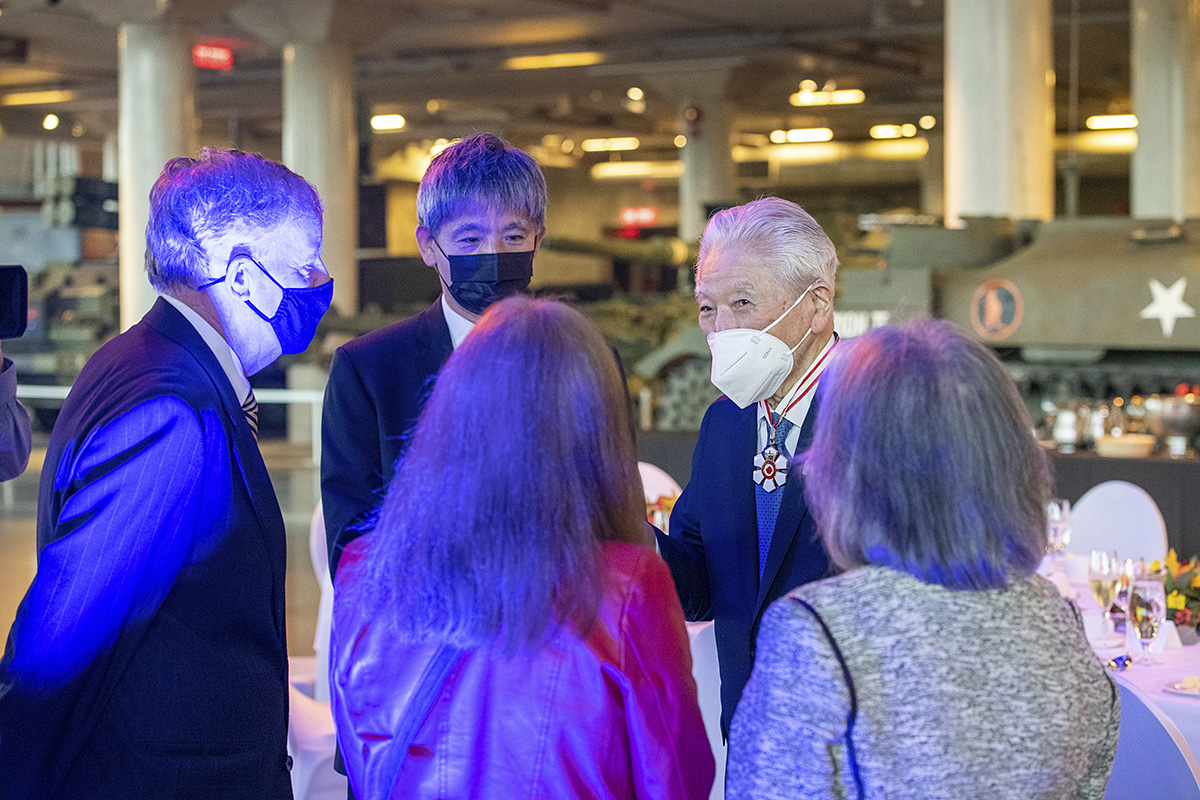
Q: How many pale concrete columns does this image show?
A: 5